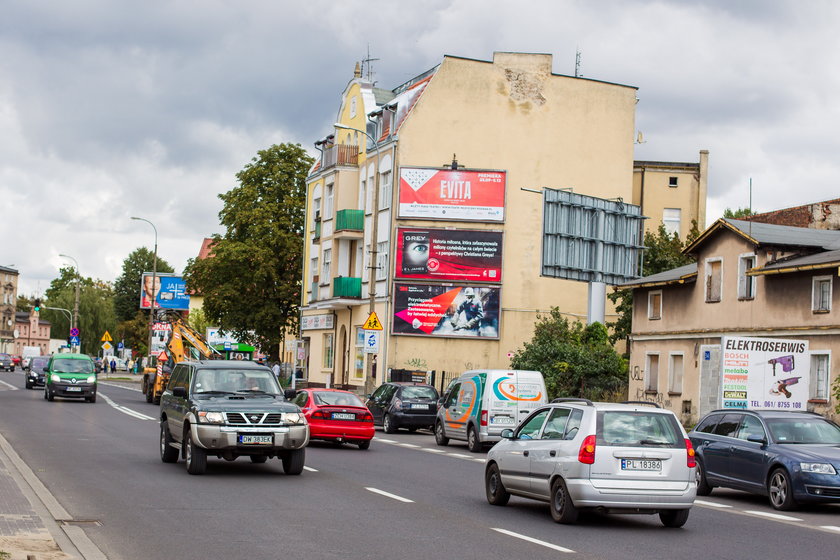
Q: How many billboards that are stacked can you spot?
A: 3